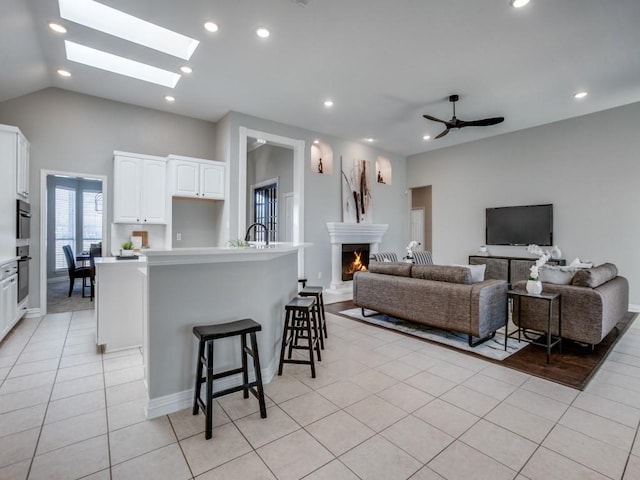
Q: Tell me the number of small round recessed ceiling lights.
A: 11